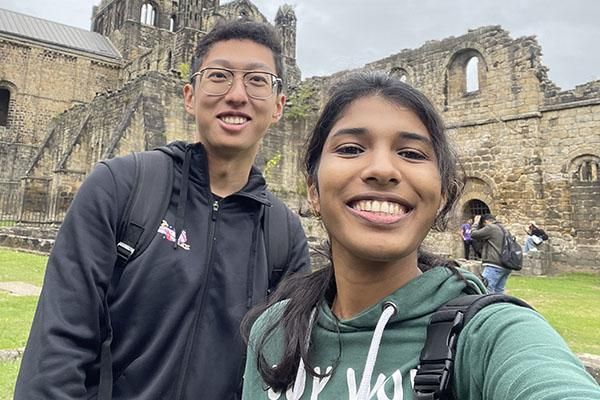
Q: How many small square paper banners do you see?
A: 0